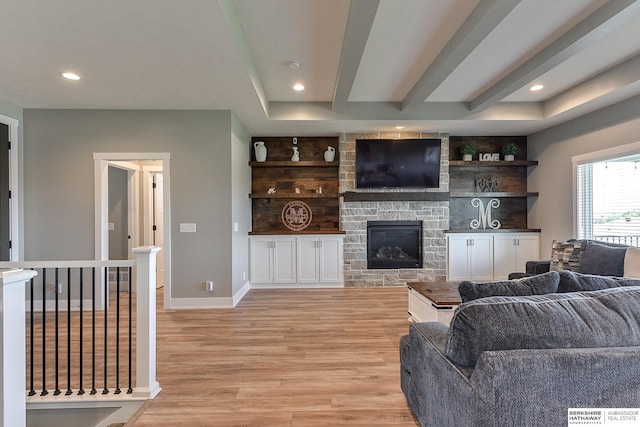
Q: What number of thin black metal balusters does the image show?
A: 9